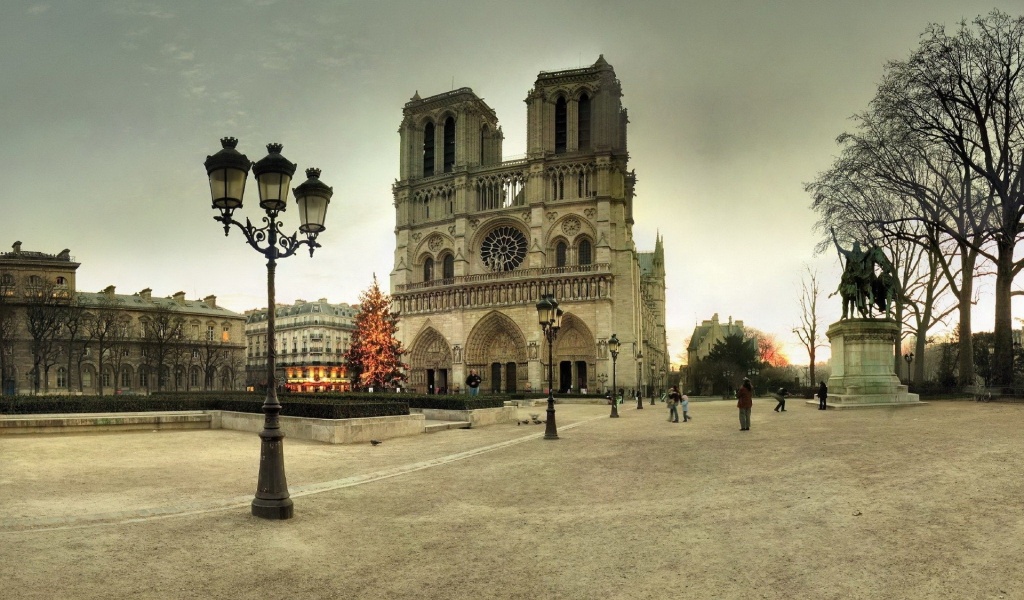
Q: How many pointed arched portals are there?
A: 3